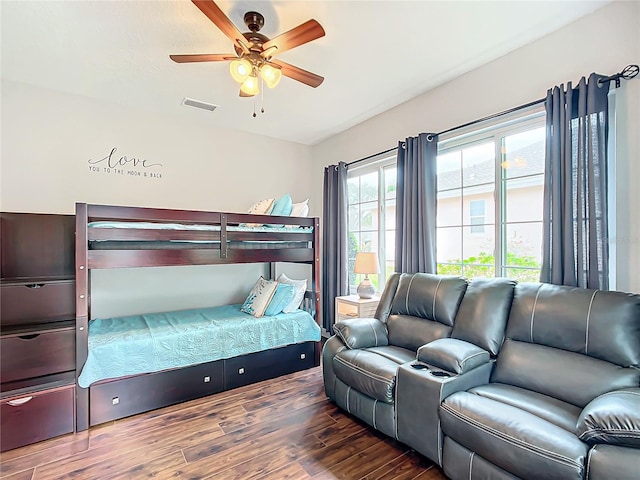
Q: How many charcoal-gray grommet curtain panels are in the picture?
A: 3